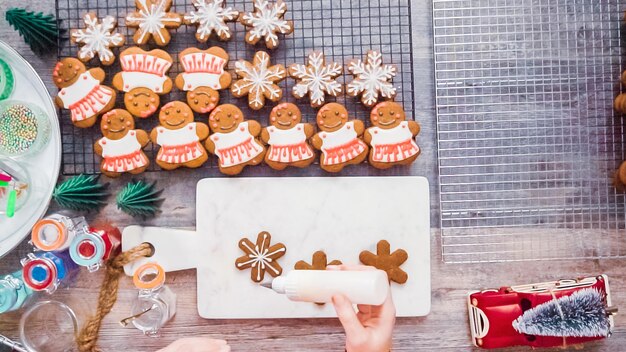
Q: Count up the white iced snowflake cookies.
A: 8